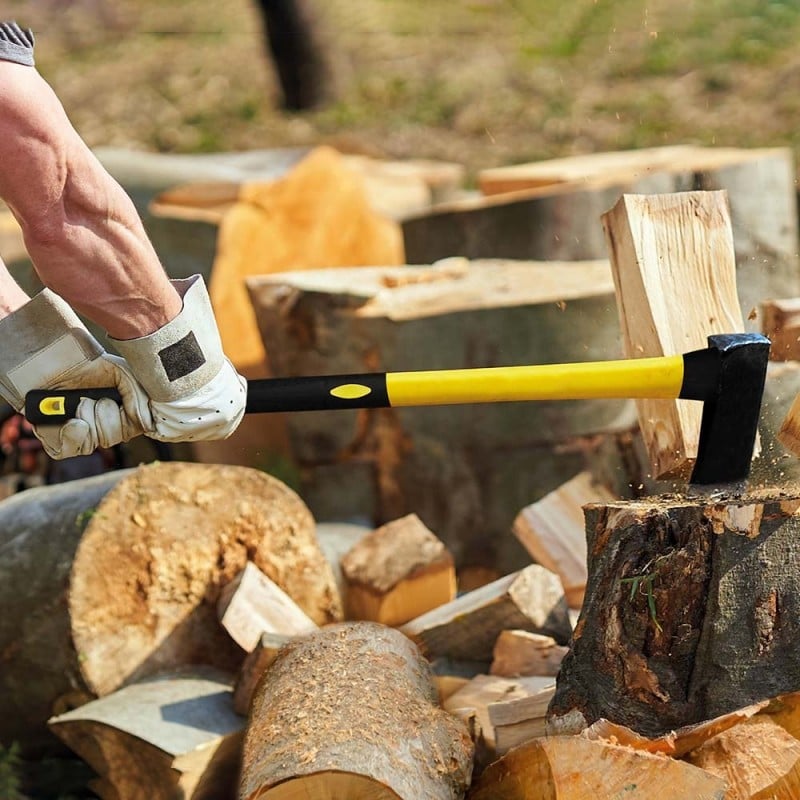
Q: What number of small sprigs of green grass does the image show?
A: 1